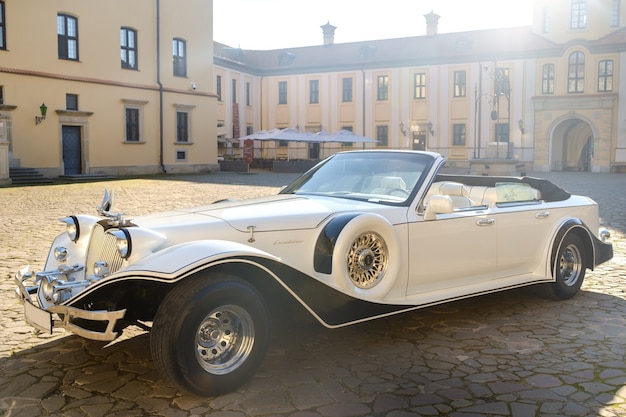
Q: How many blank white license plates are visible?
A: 1